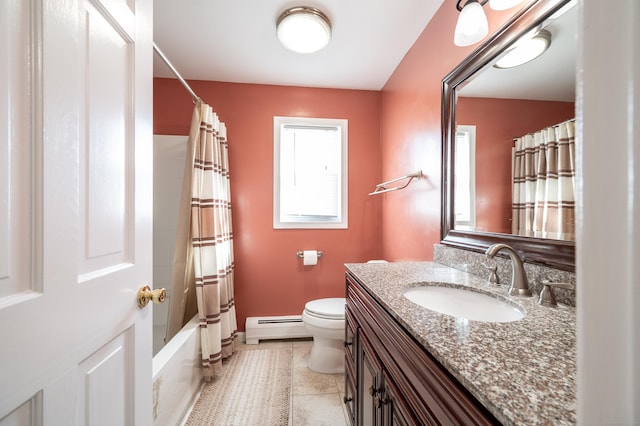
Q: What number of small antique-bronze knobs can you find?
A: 4